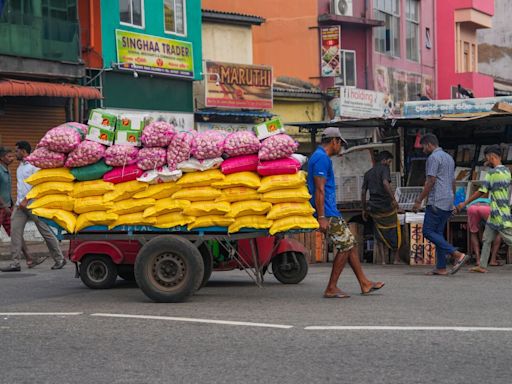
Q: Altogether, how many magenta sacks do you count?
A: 3